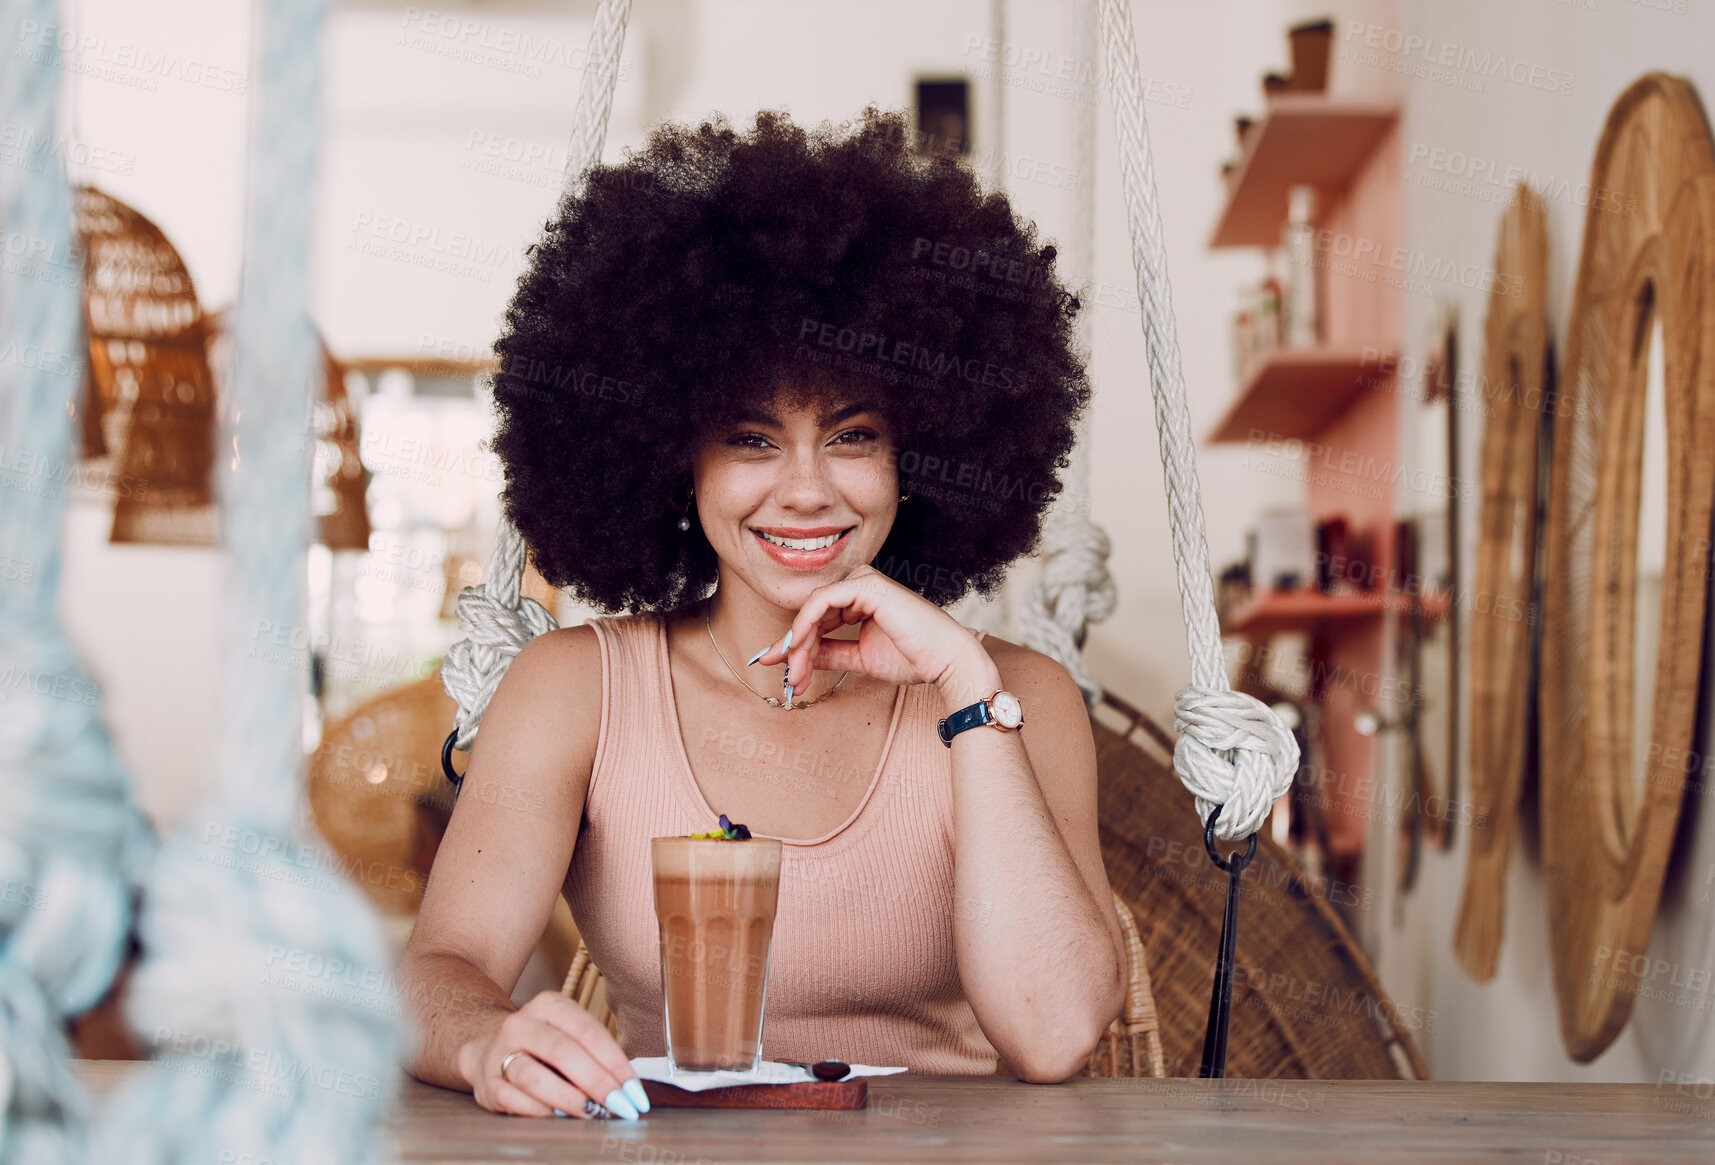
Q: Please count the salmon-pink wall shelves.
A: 3